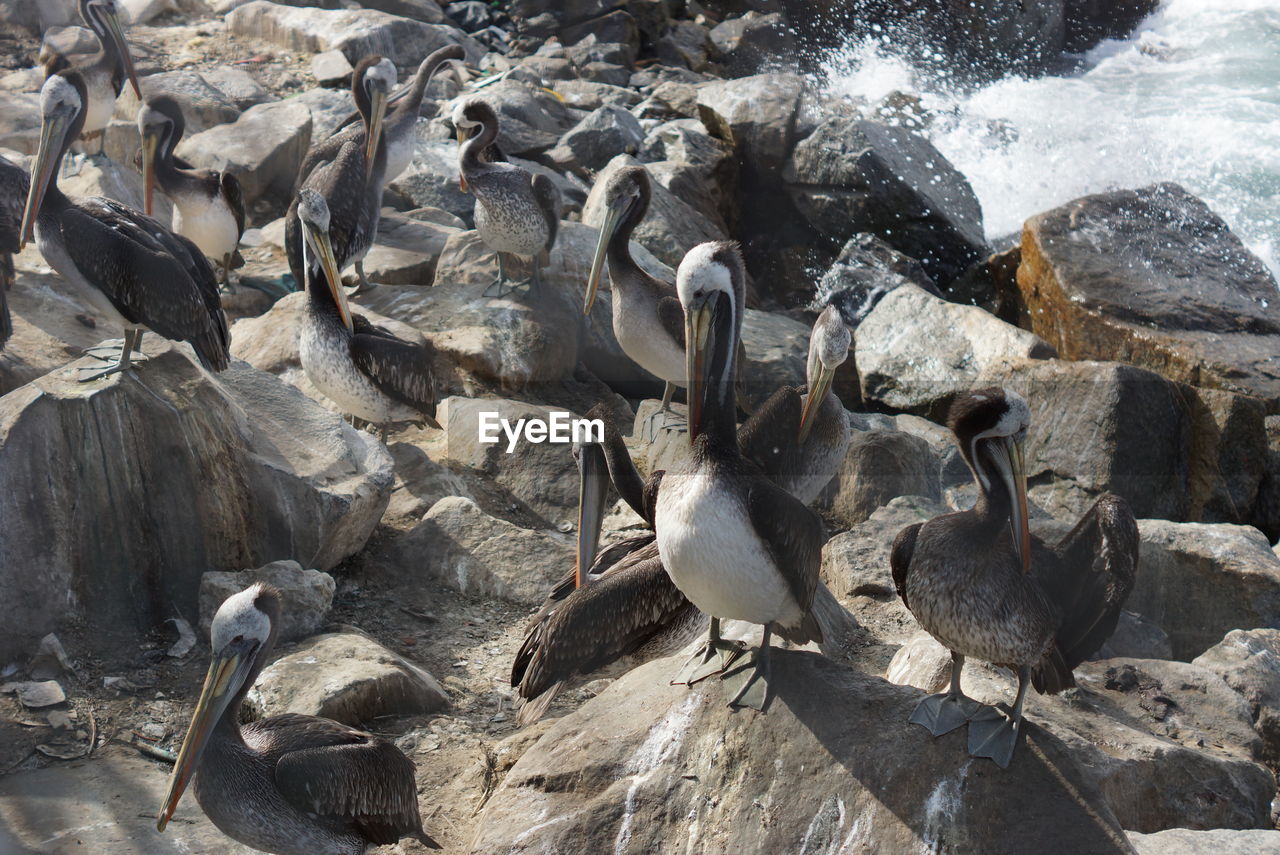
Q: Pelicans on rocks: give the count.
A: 14